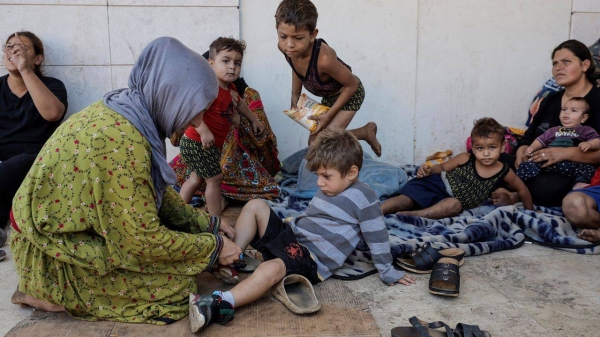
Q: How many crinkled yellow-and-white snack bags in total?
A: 1